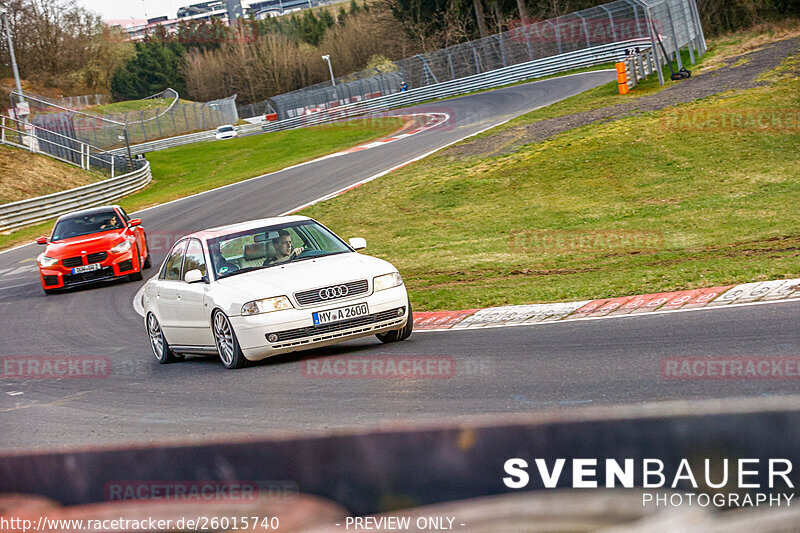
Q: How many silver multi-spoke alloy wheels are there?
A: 2